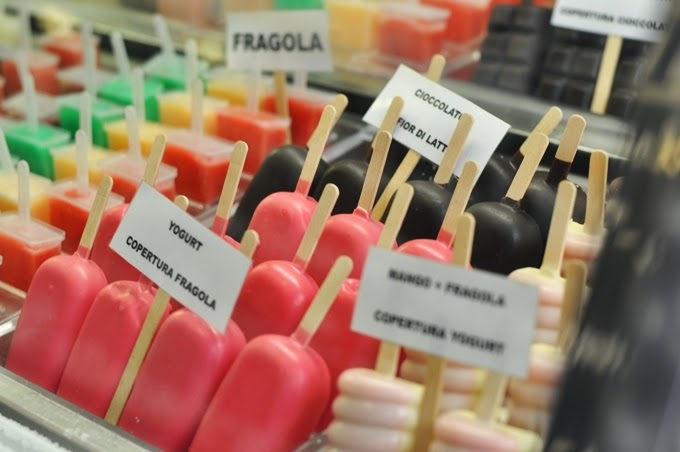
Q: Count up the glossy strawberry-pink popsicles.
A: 11